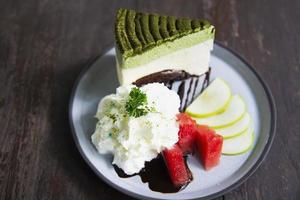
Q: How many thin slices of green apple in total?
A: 4